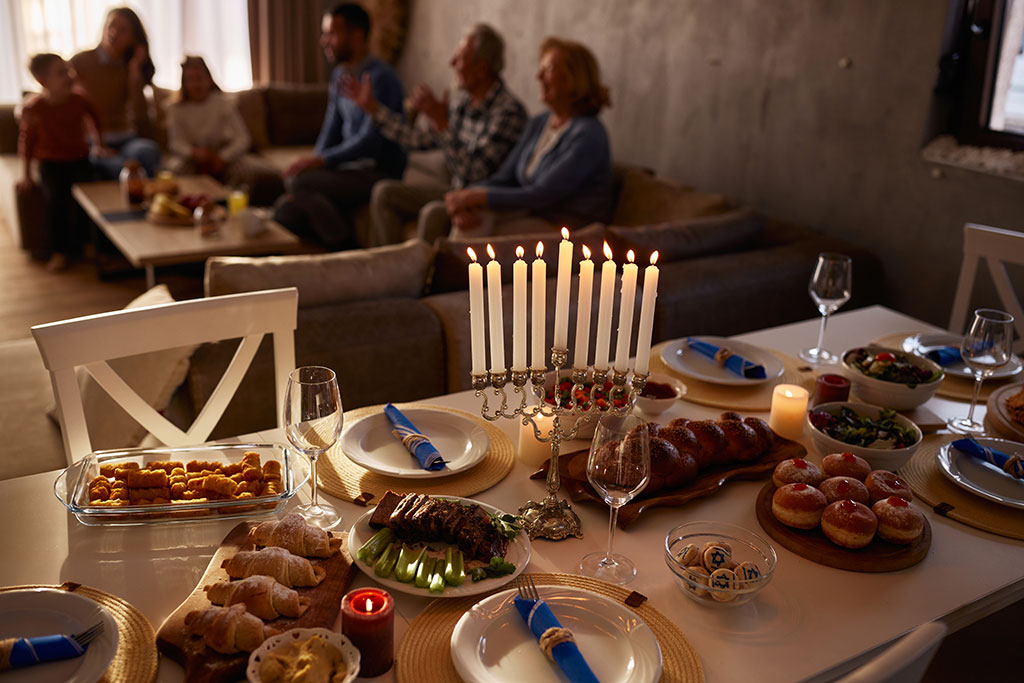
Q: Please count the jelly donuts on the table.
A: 7